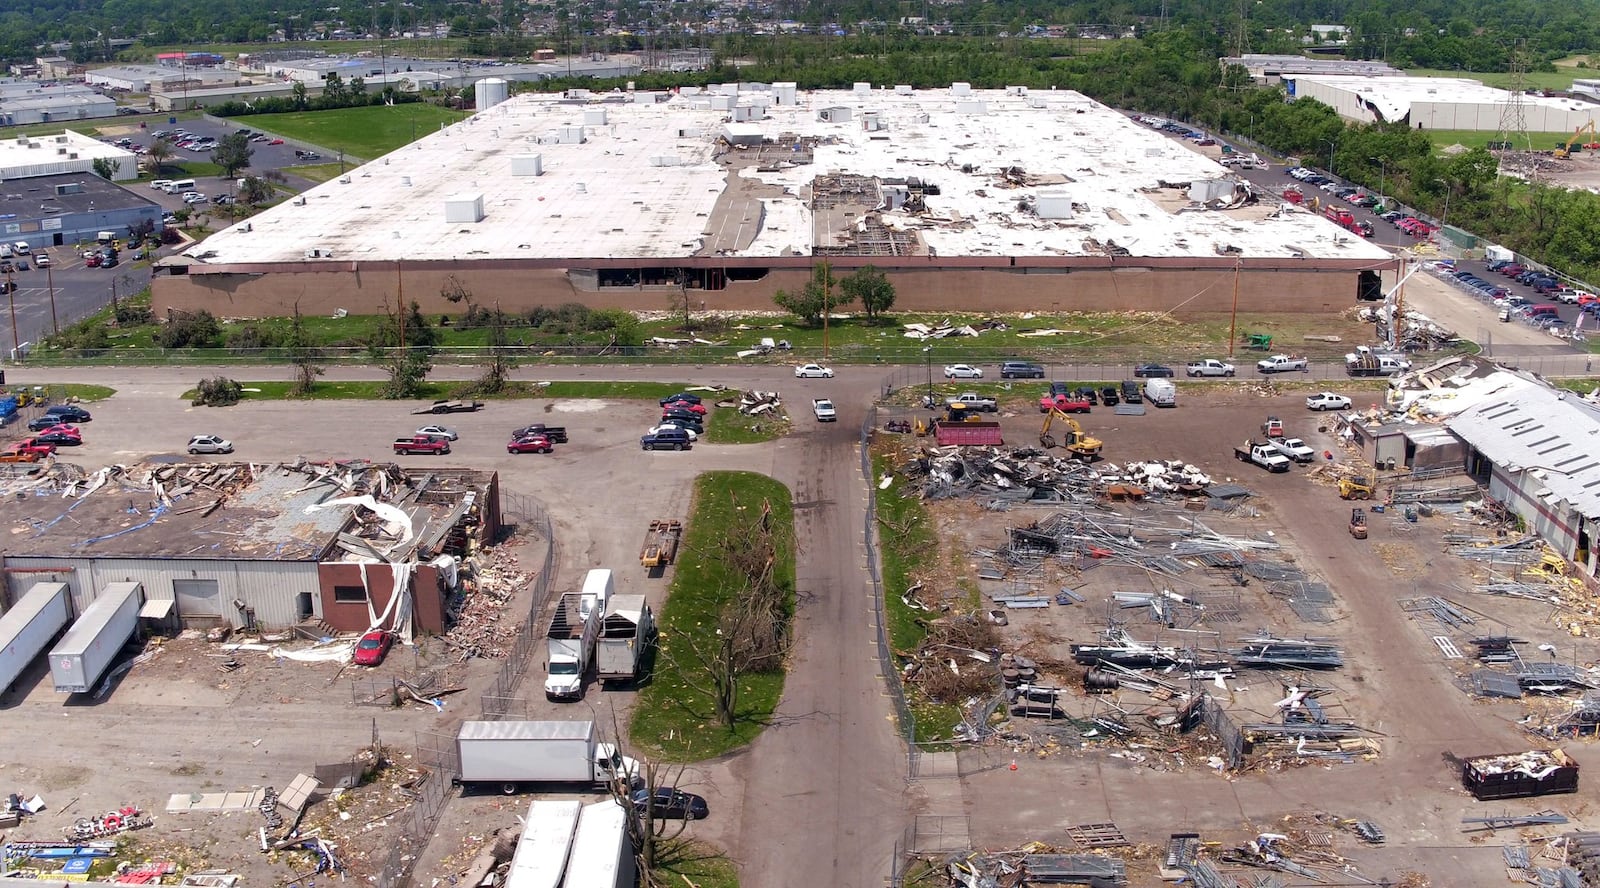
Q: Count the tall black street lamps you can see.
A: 1